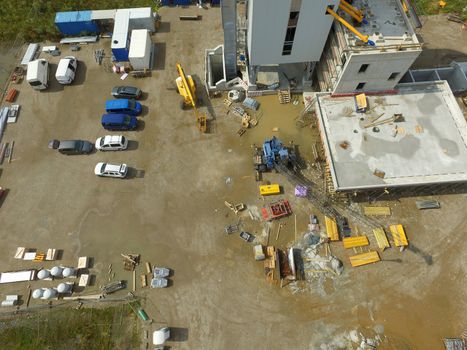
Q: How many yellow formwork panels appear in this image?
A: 6